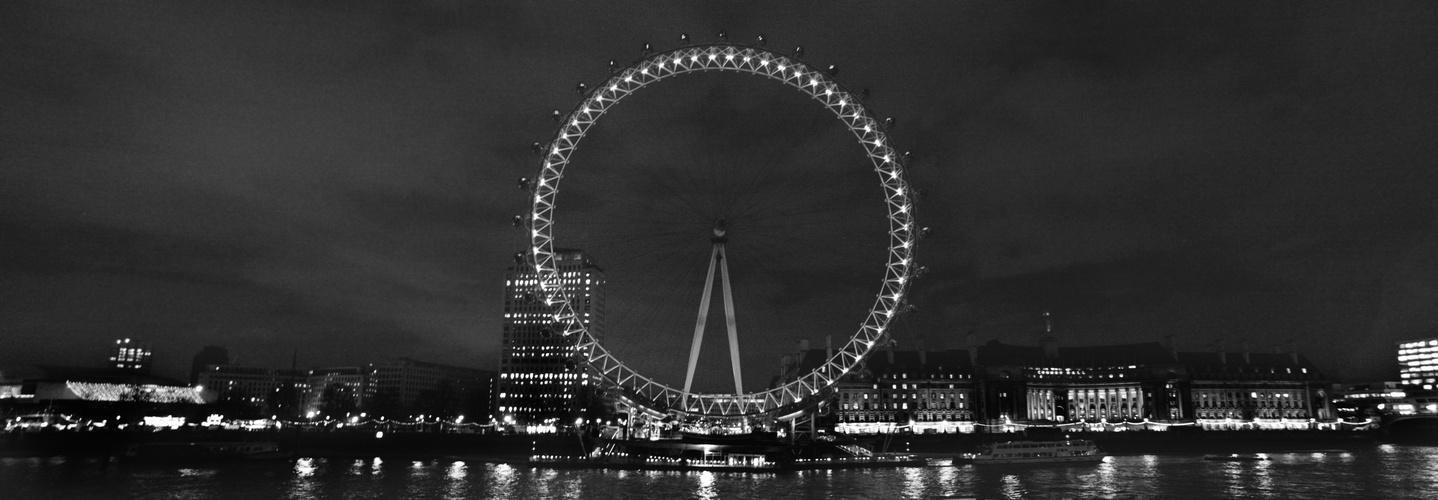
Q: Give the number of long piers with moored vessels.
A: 1